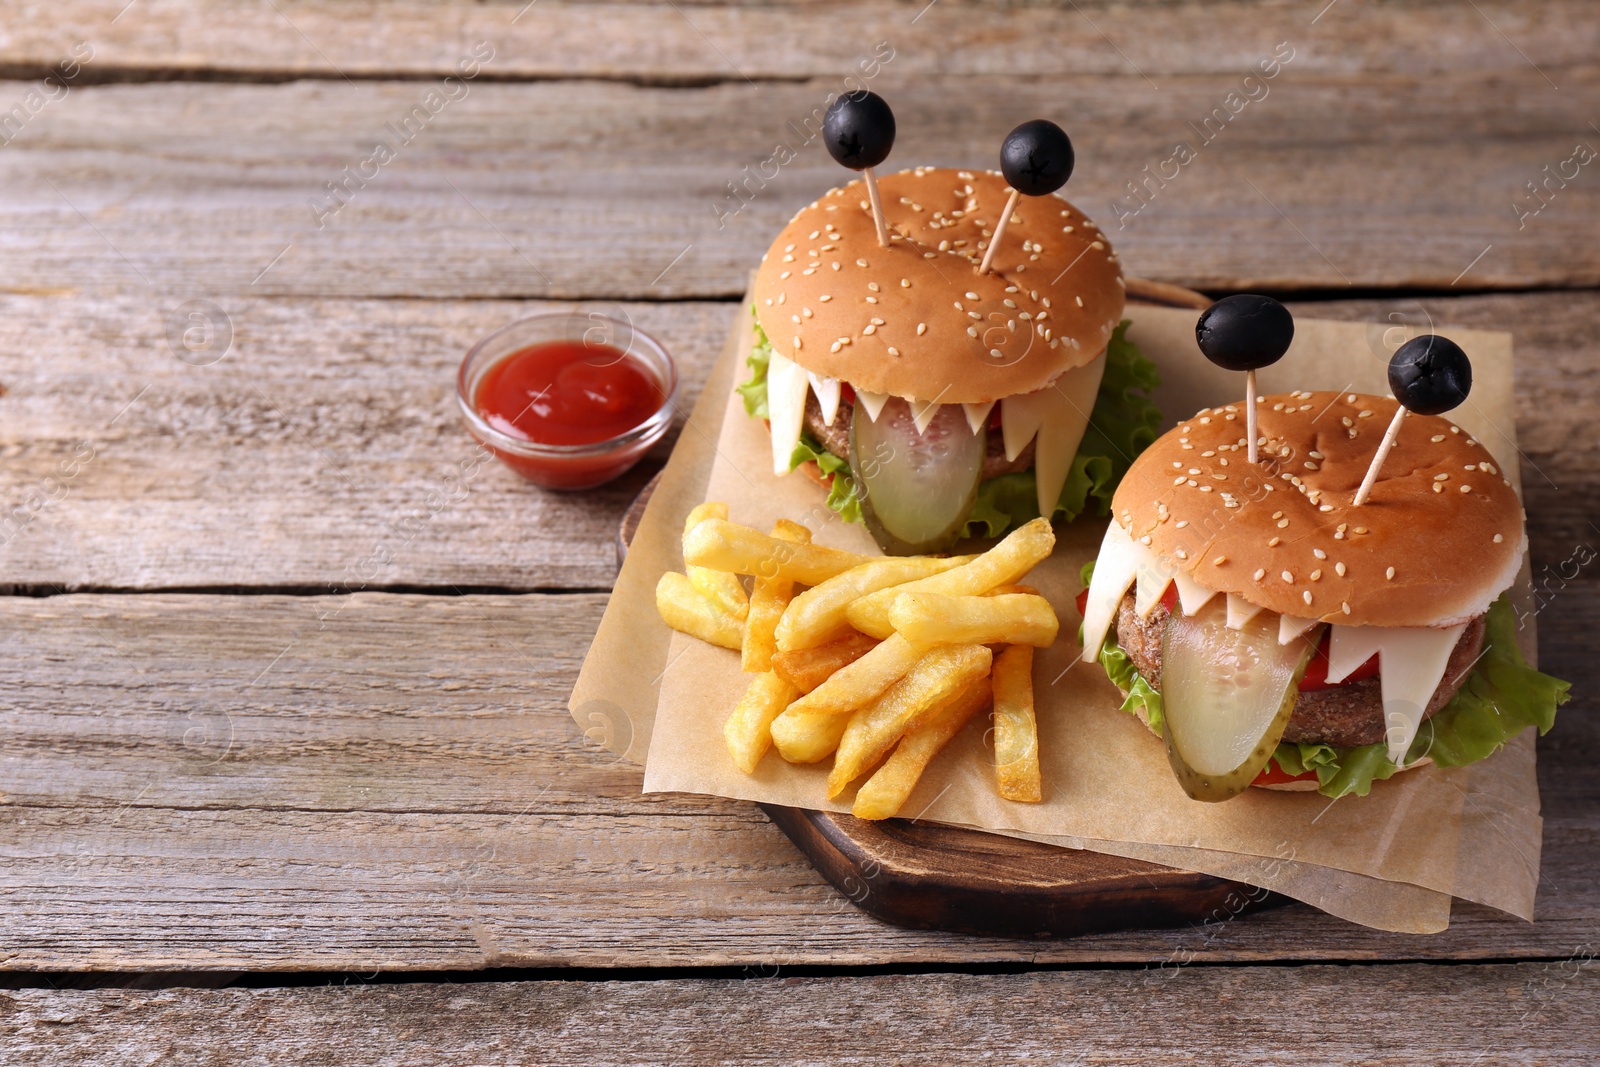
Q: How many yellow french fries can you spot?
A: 15